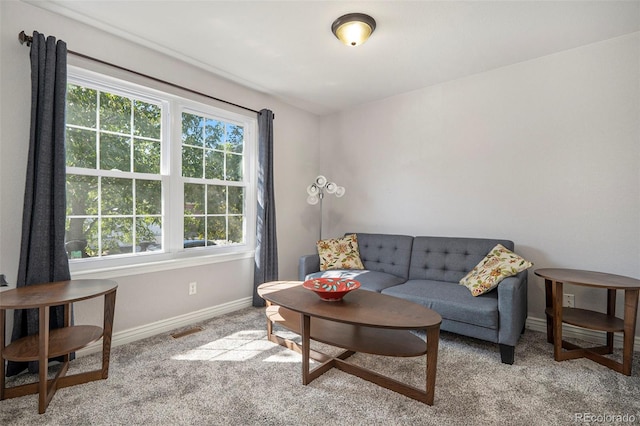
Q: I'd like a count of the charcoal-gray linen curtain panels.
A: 2